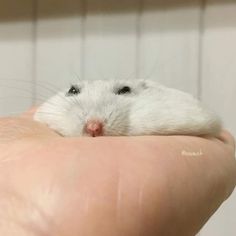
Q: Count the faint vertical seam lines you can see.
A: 4